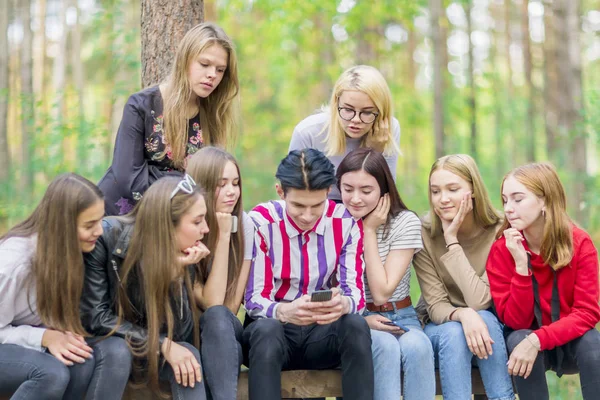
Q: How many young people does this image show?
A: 9